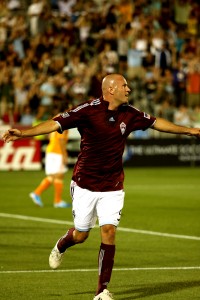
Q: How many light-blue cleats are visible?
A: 2